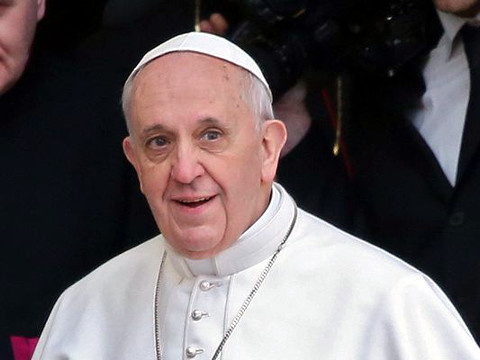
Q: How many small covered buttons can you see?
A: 3